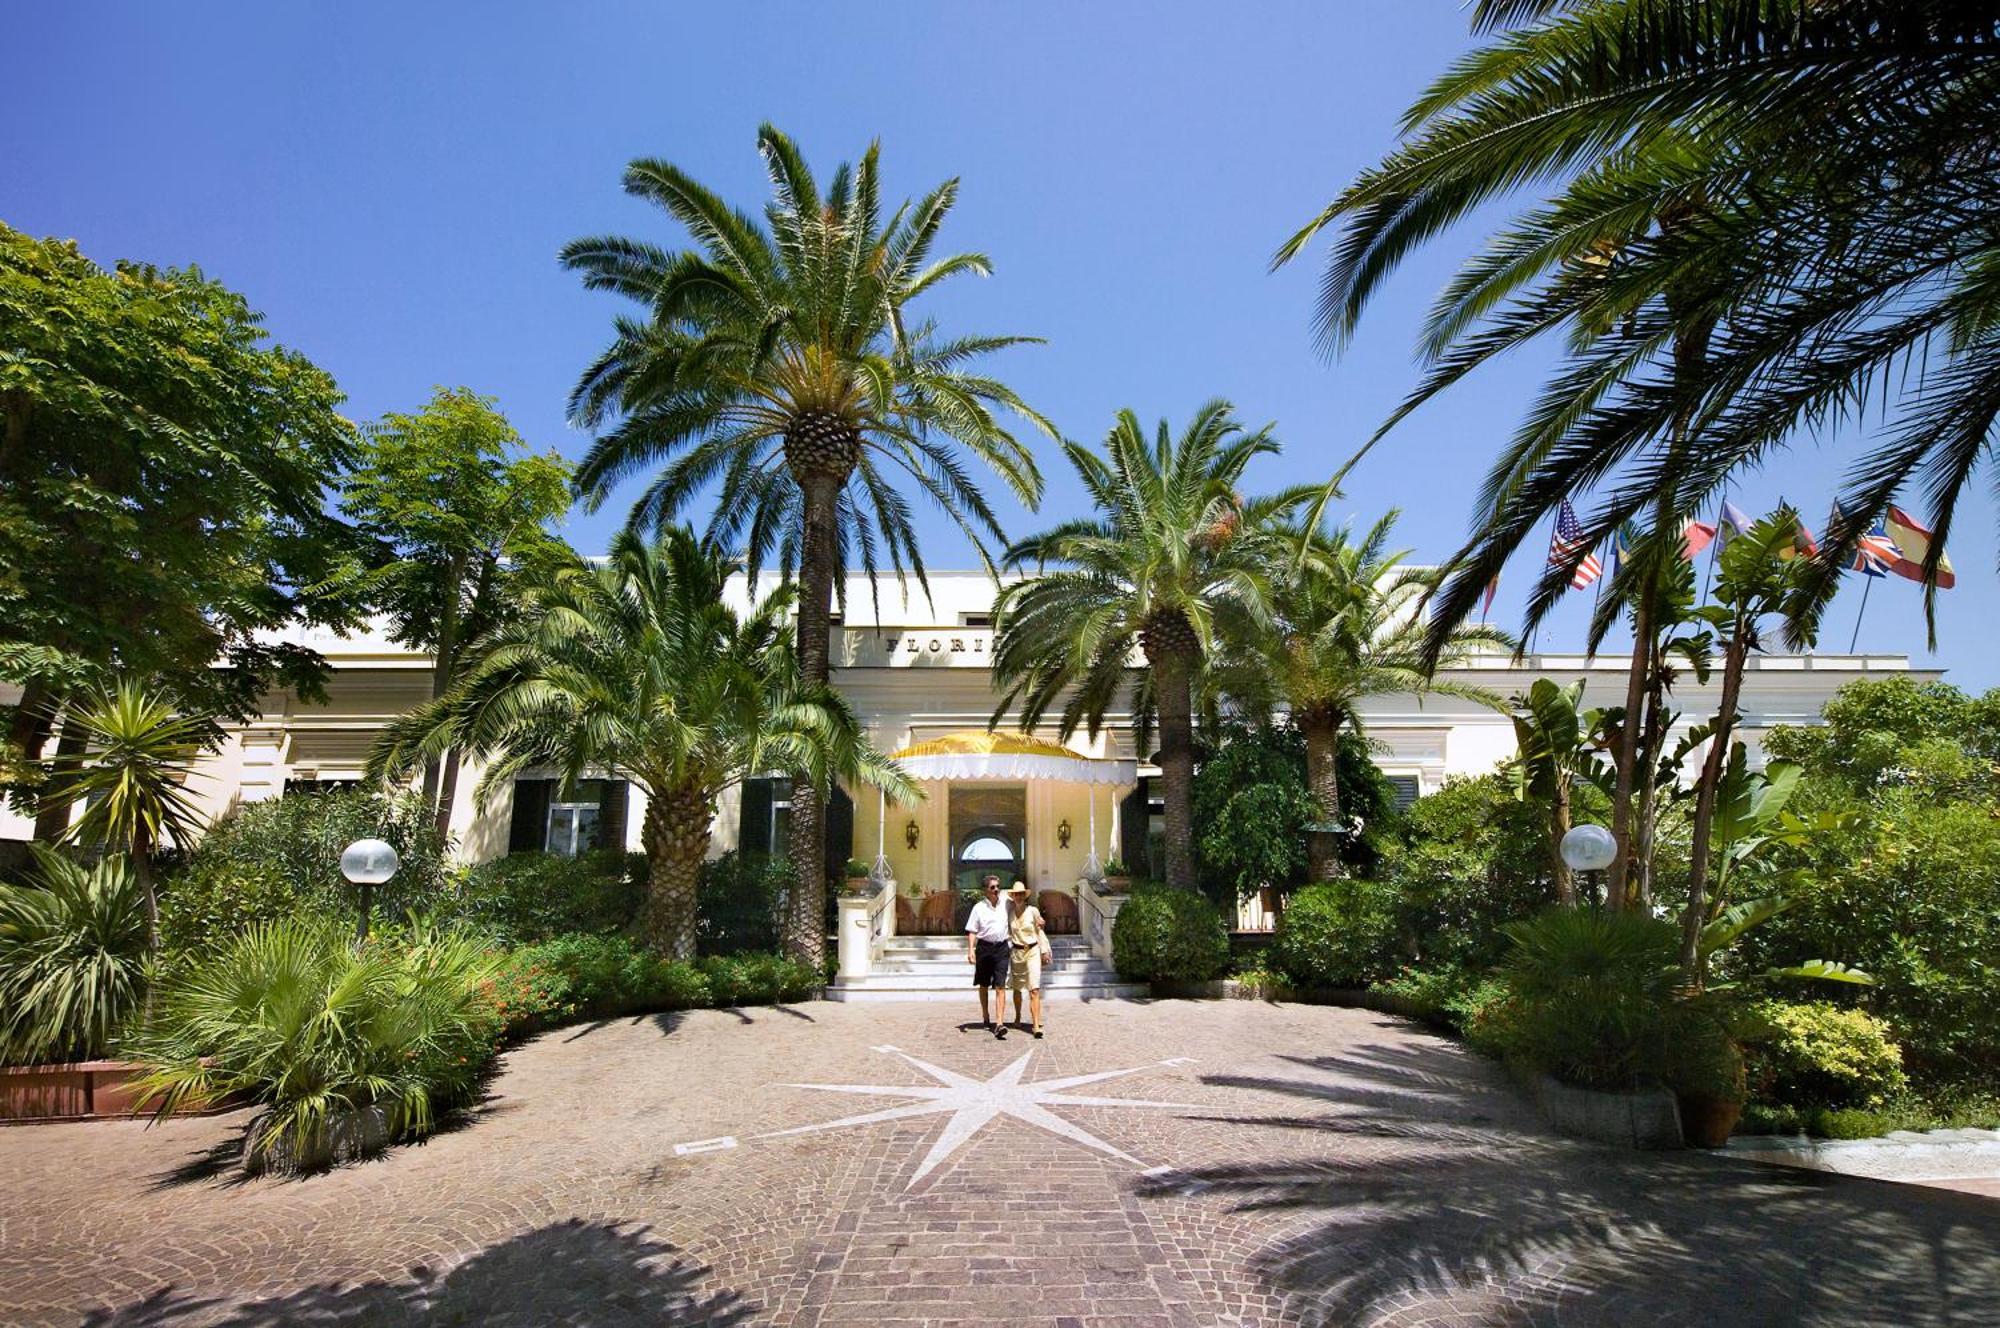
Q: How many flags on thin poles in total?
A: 8